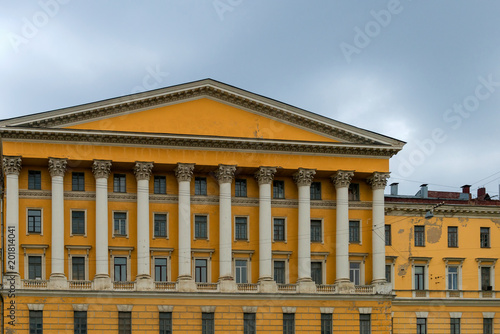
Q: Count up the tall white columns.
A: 10